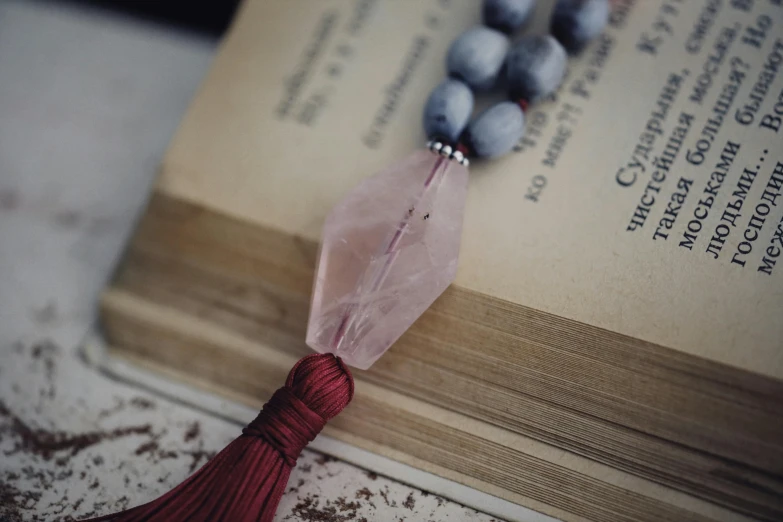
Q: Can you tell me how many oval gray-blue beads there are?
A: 6